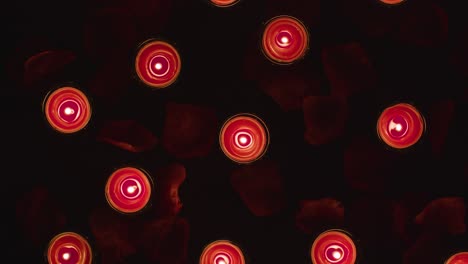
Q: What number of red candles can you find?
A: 12